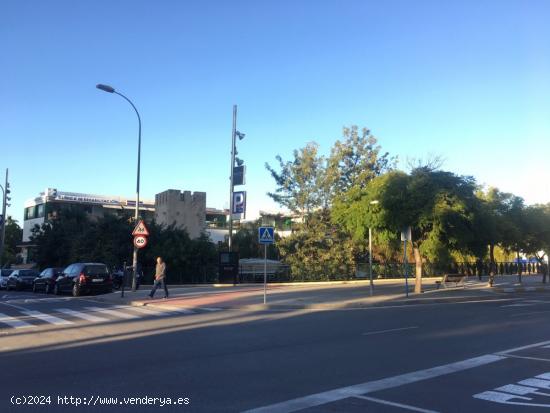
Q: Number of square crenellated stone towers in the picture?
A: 1